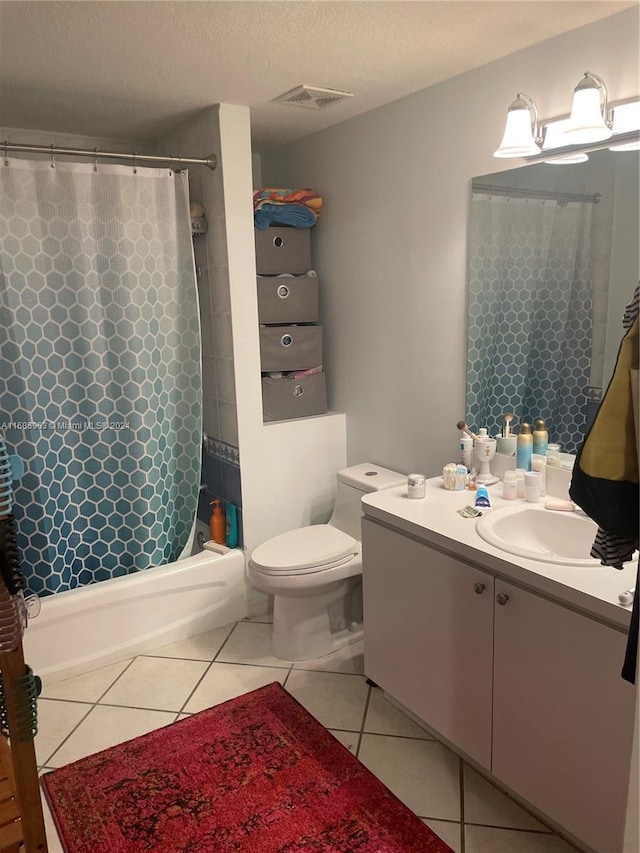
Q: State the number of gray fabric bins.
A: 4